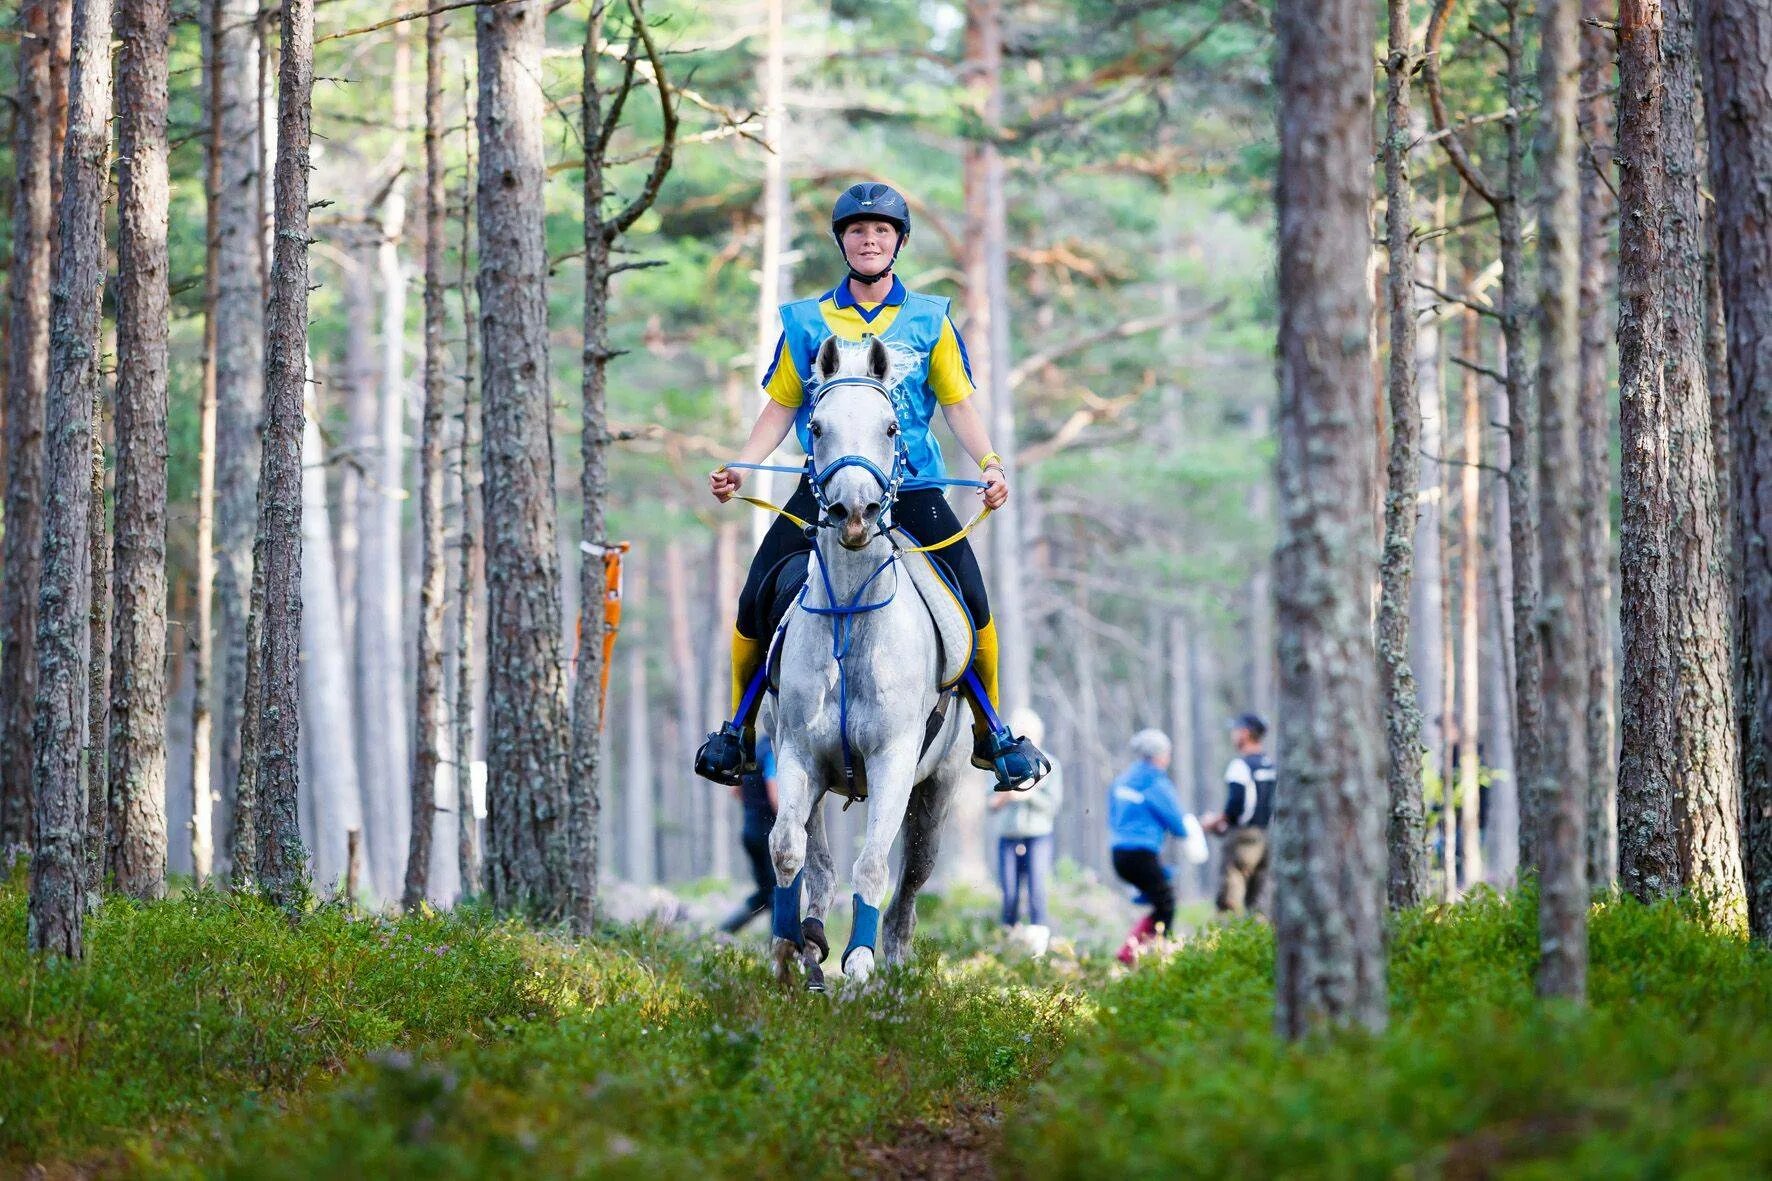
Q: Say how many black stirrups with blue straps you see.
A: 2